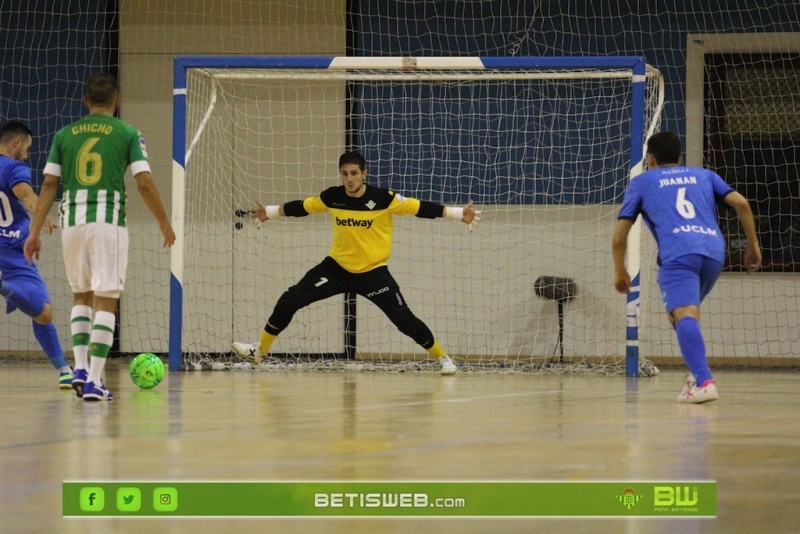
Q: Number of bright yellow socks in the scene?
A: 2